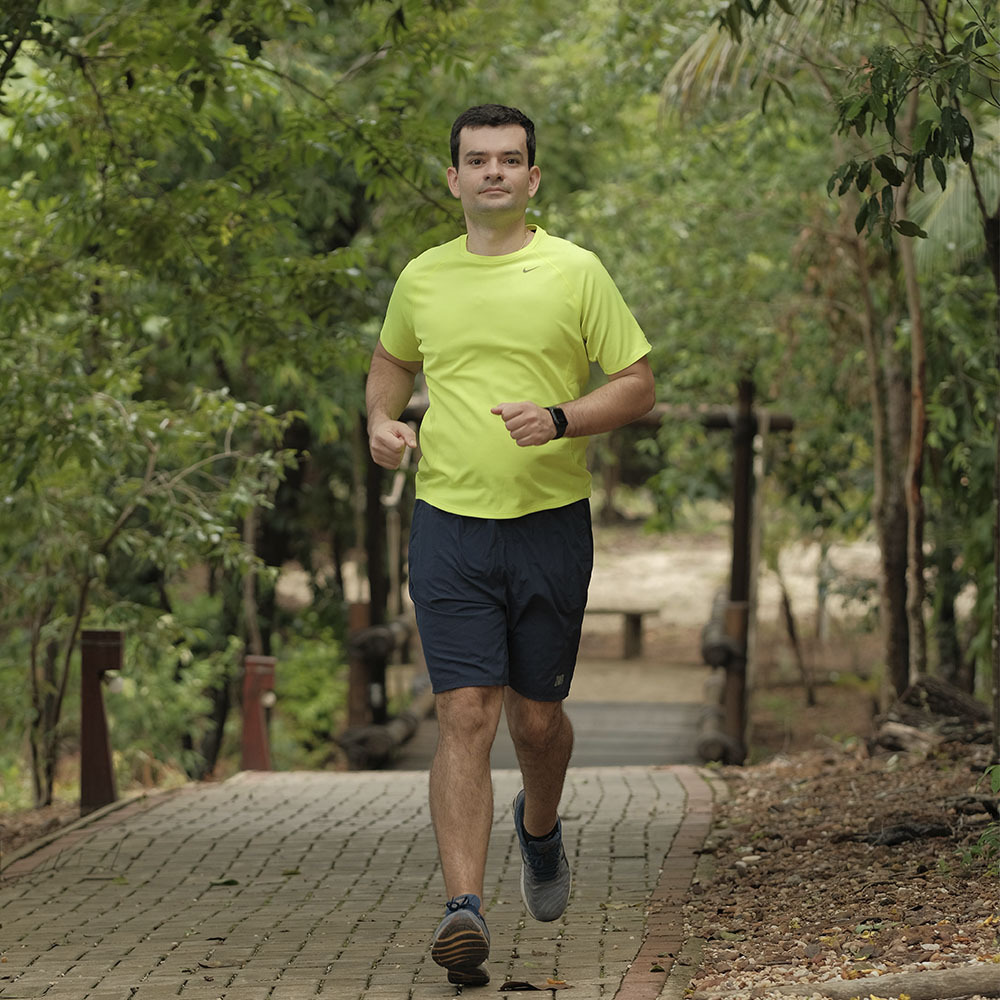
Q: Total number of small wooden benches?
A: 1